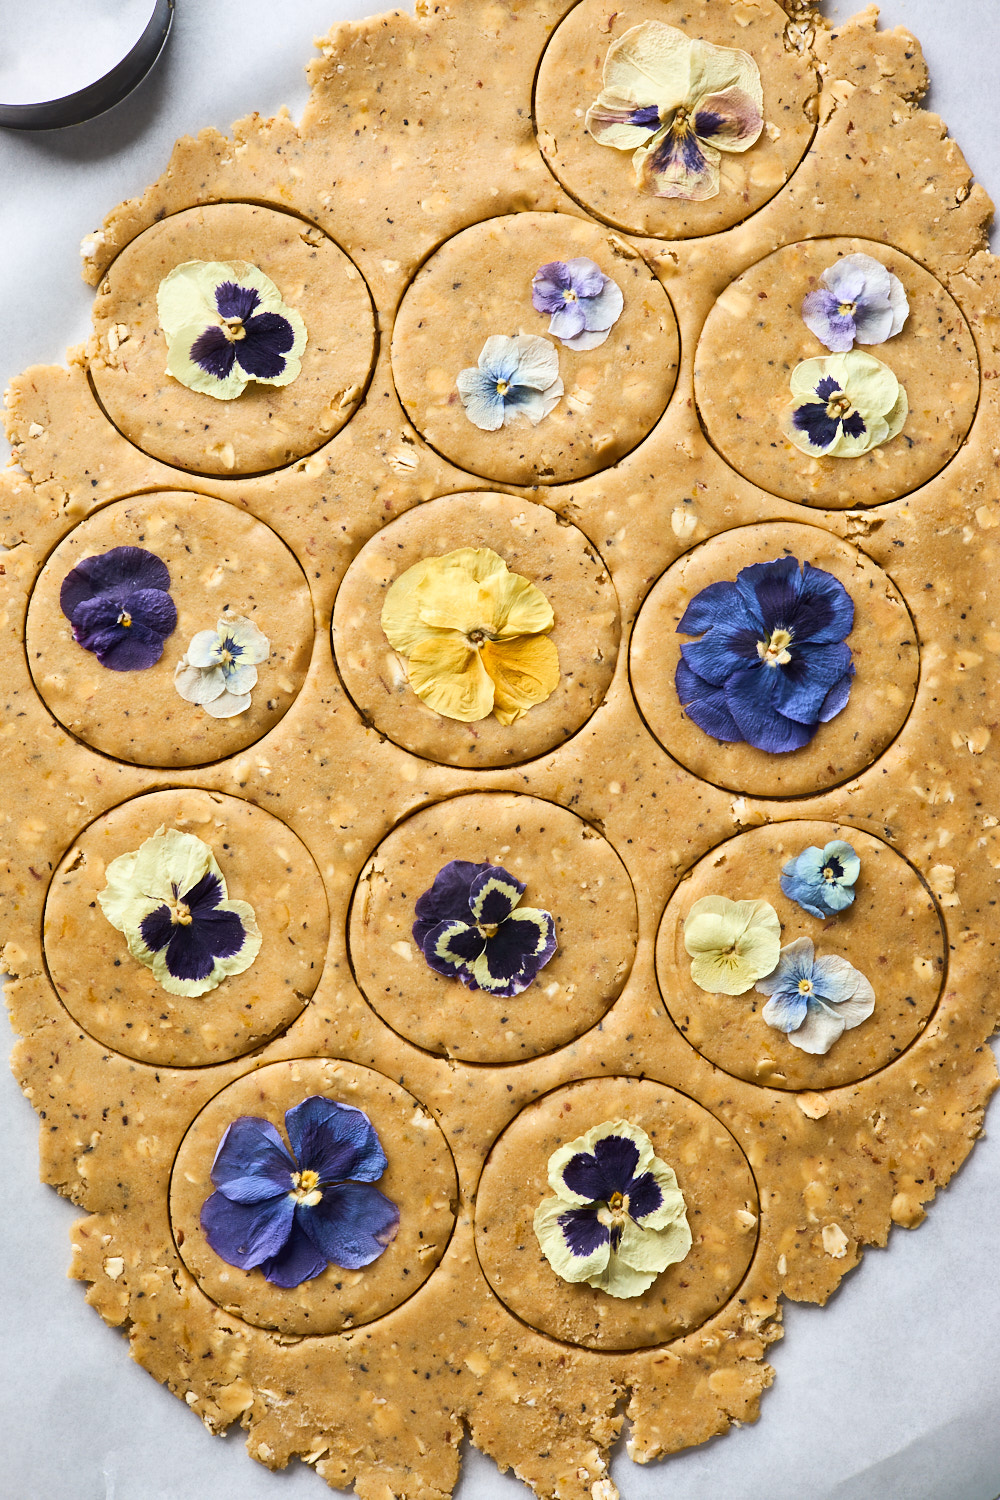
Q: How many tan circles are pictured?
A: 12